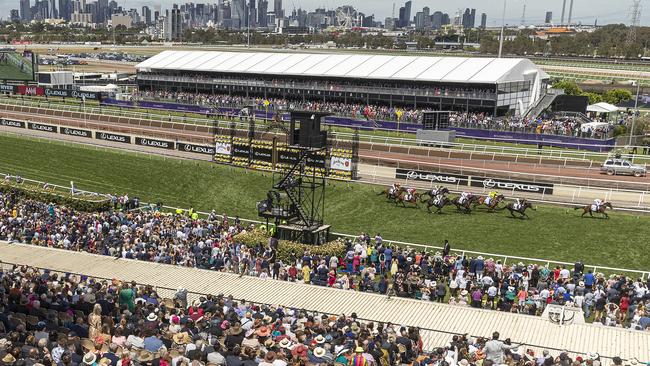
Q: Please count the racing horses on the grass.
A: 8